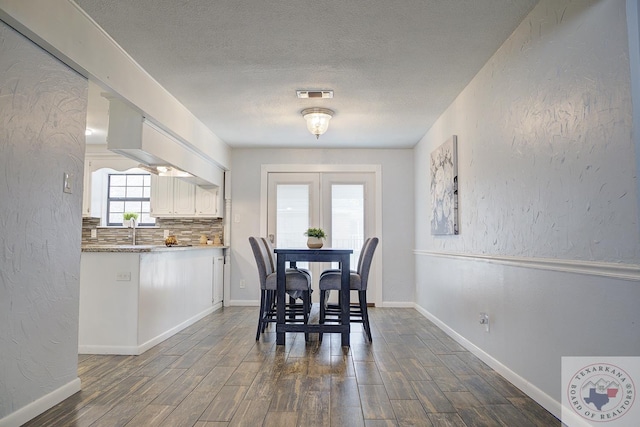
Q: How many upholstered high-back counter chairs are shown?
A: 4